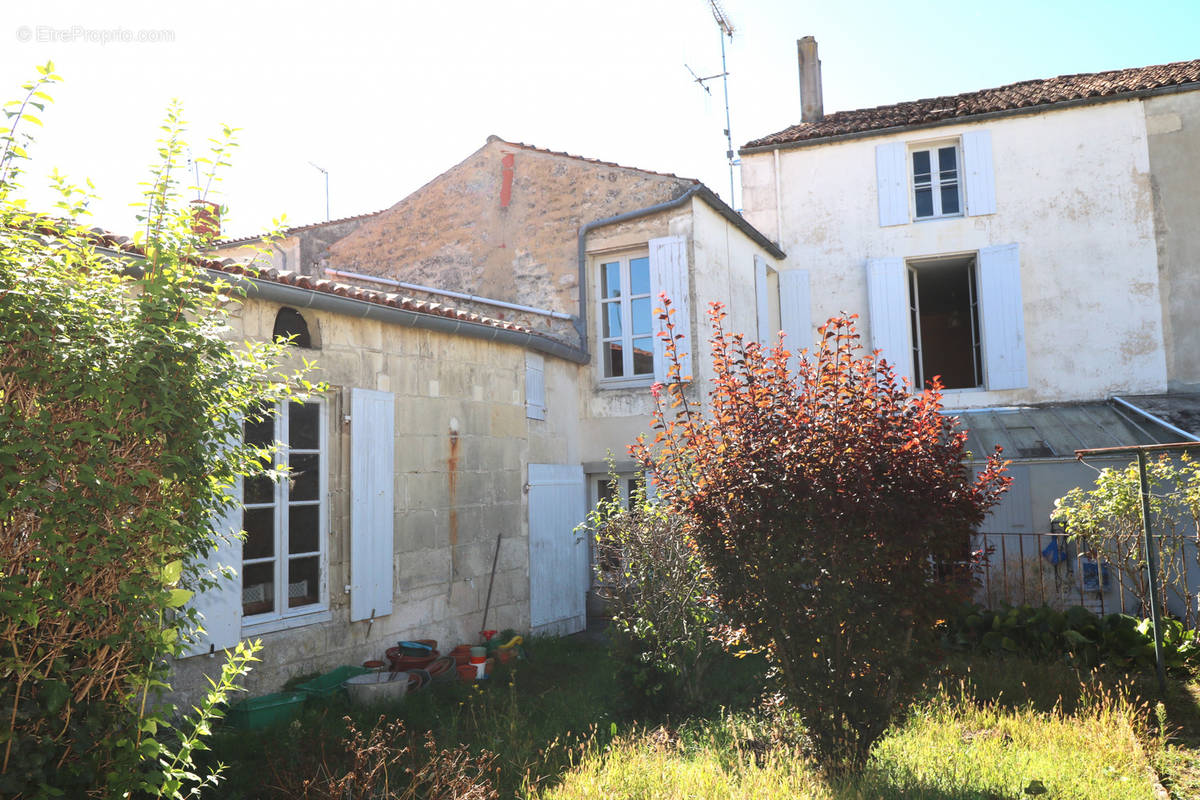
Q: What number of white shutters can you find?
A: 11